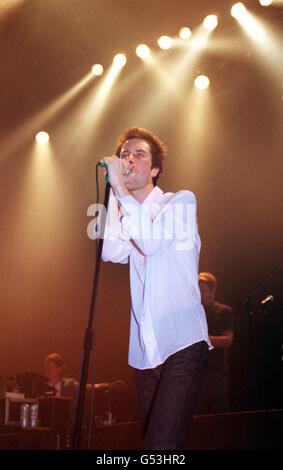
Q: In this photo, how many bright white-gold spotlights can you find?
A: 10